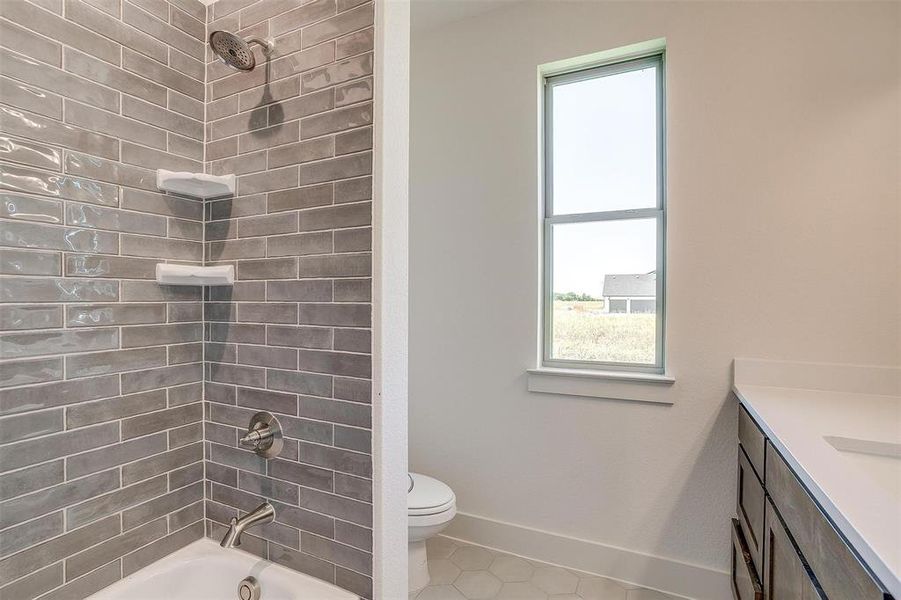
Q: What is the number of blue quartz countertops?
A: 0